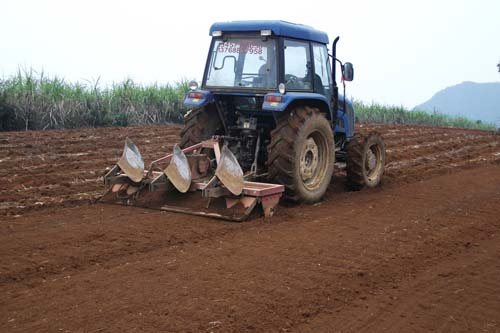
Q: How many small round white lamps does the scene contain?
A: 2